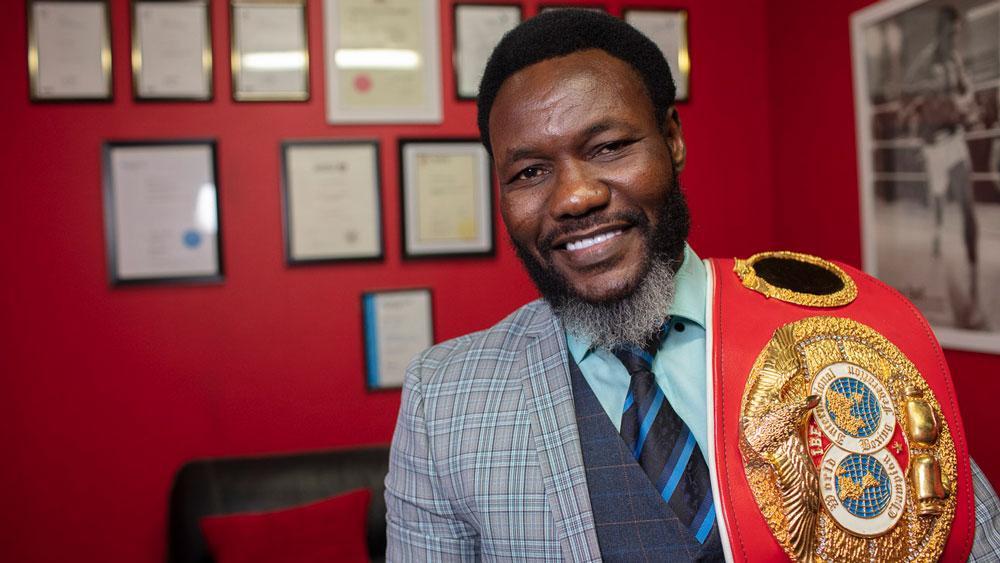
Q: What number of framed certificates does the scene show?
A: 11